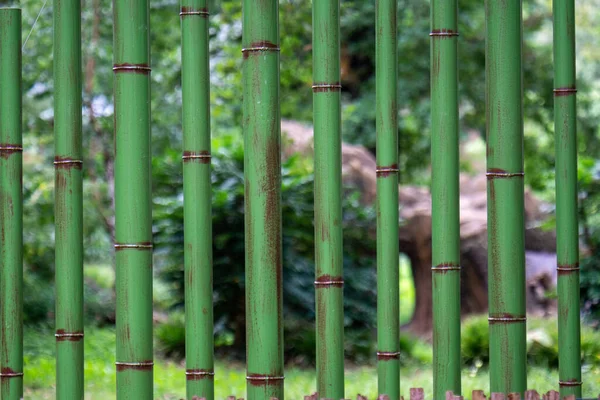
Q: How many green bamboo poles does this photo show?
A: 10